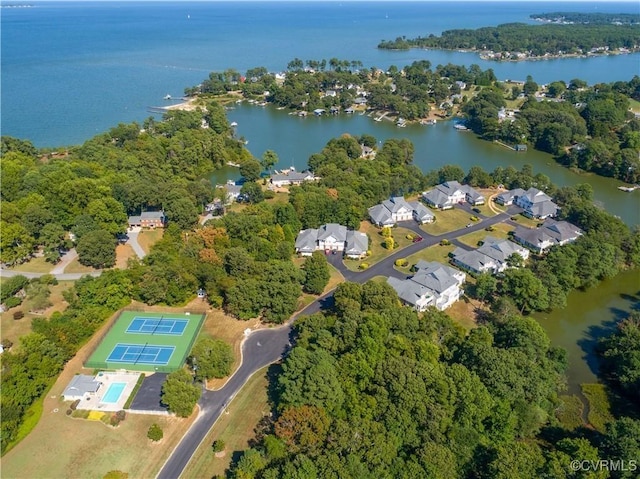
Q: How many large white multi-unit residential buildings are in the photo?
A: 7